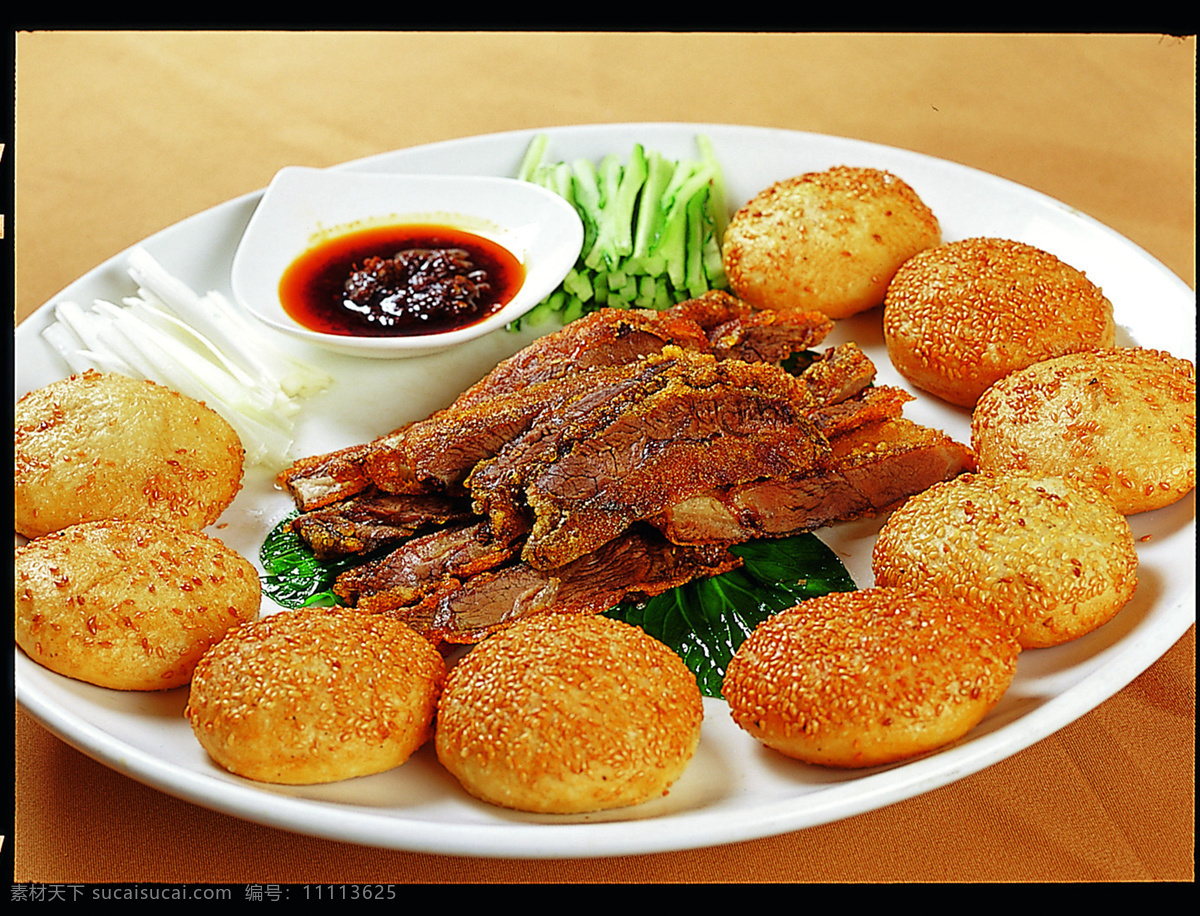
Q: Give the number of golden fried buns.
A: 9